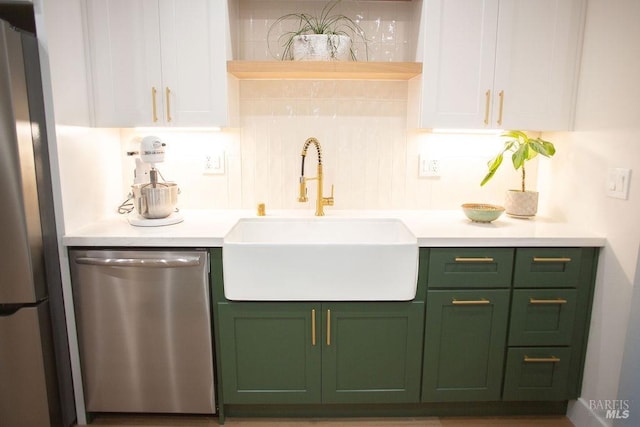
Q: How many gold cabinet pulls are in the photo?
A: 11